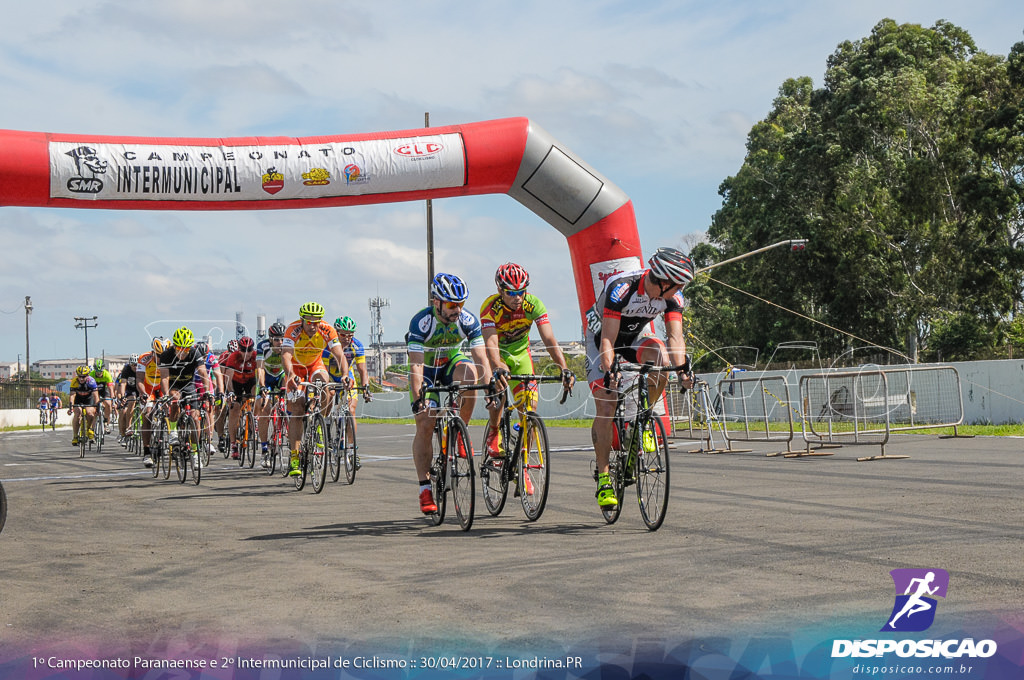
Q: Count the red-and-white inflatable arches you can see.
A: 1